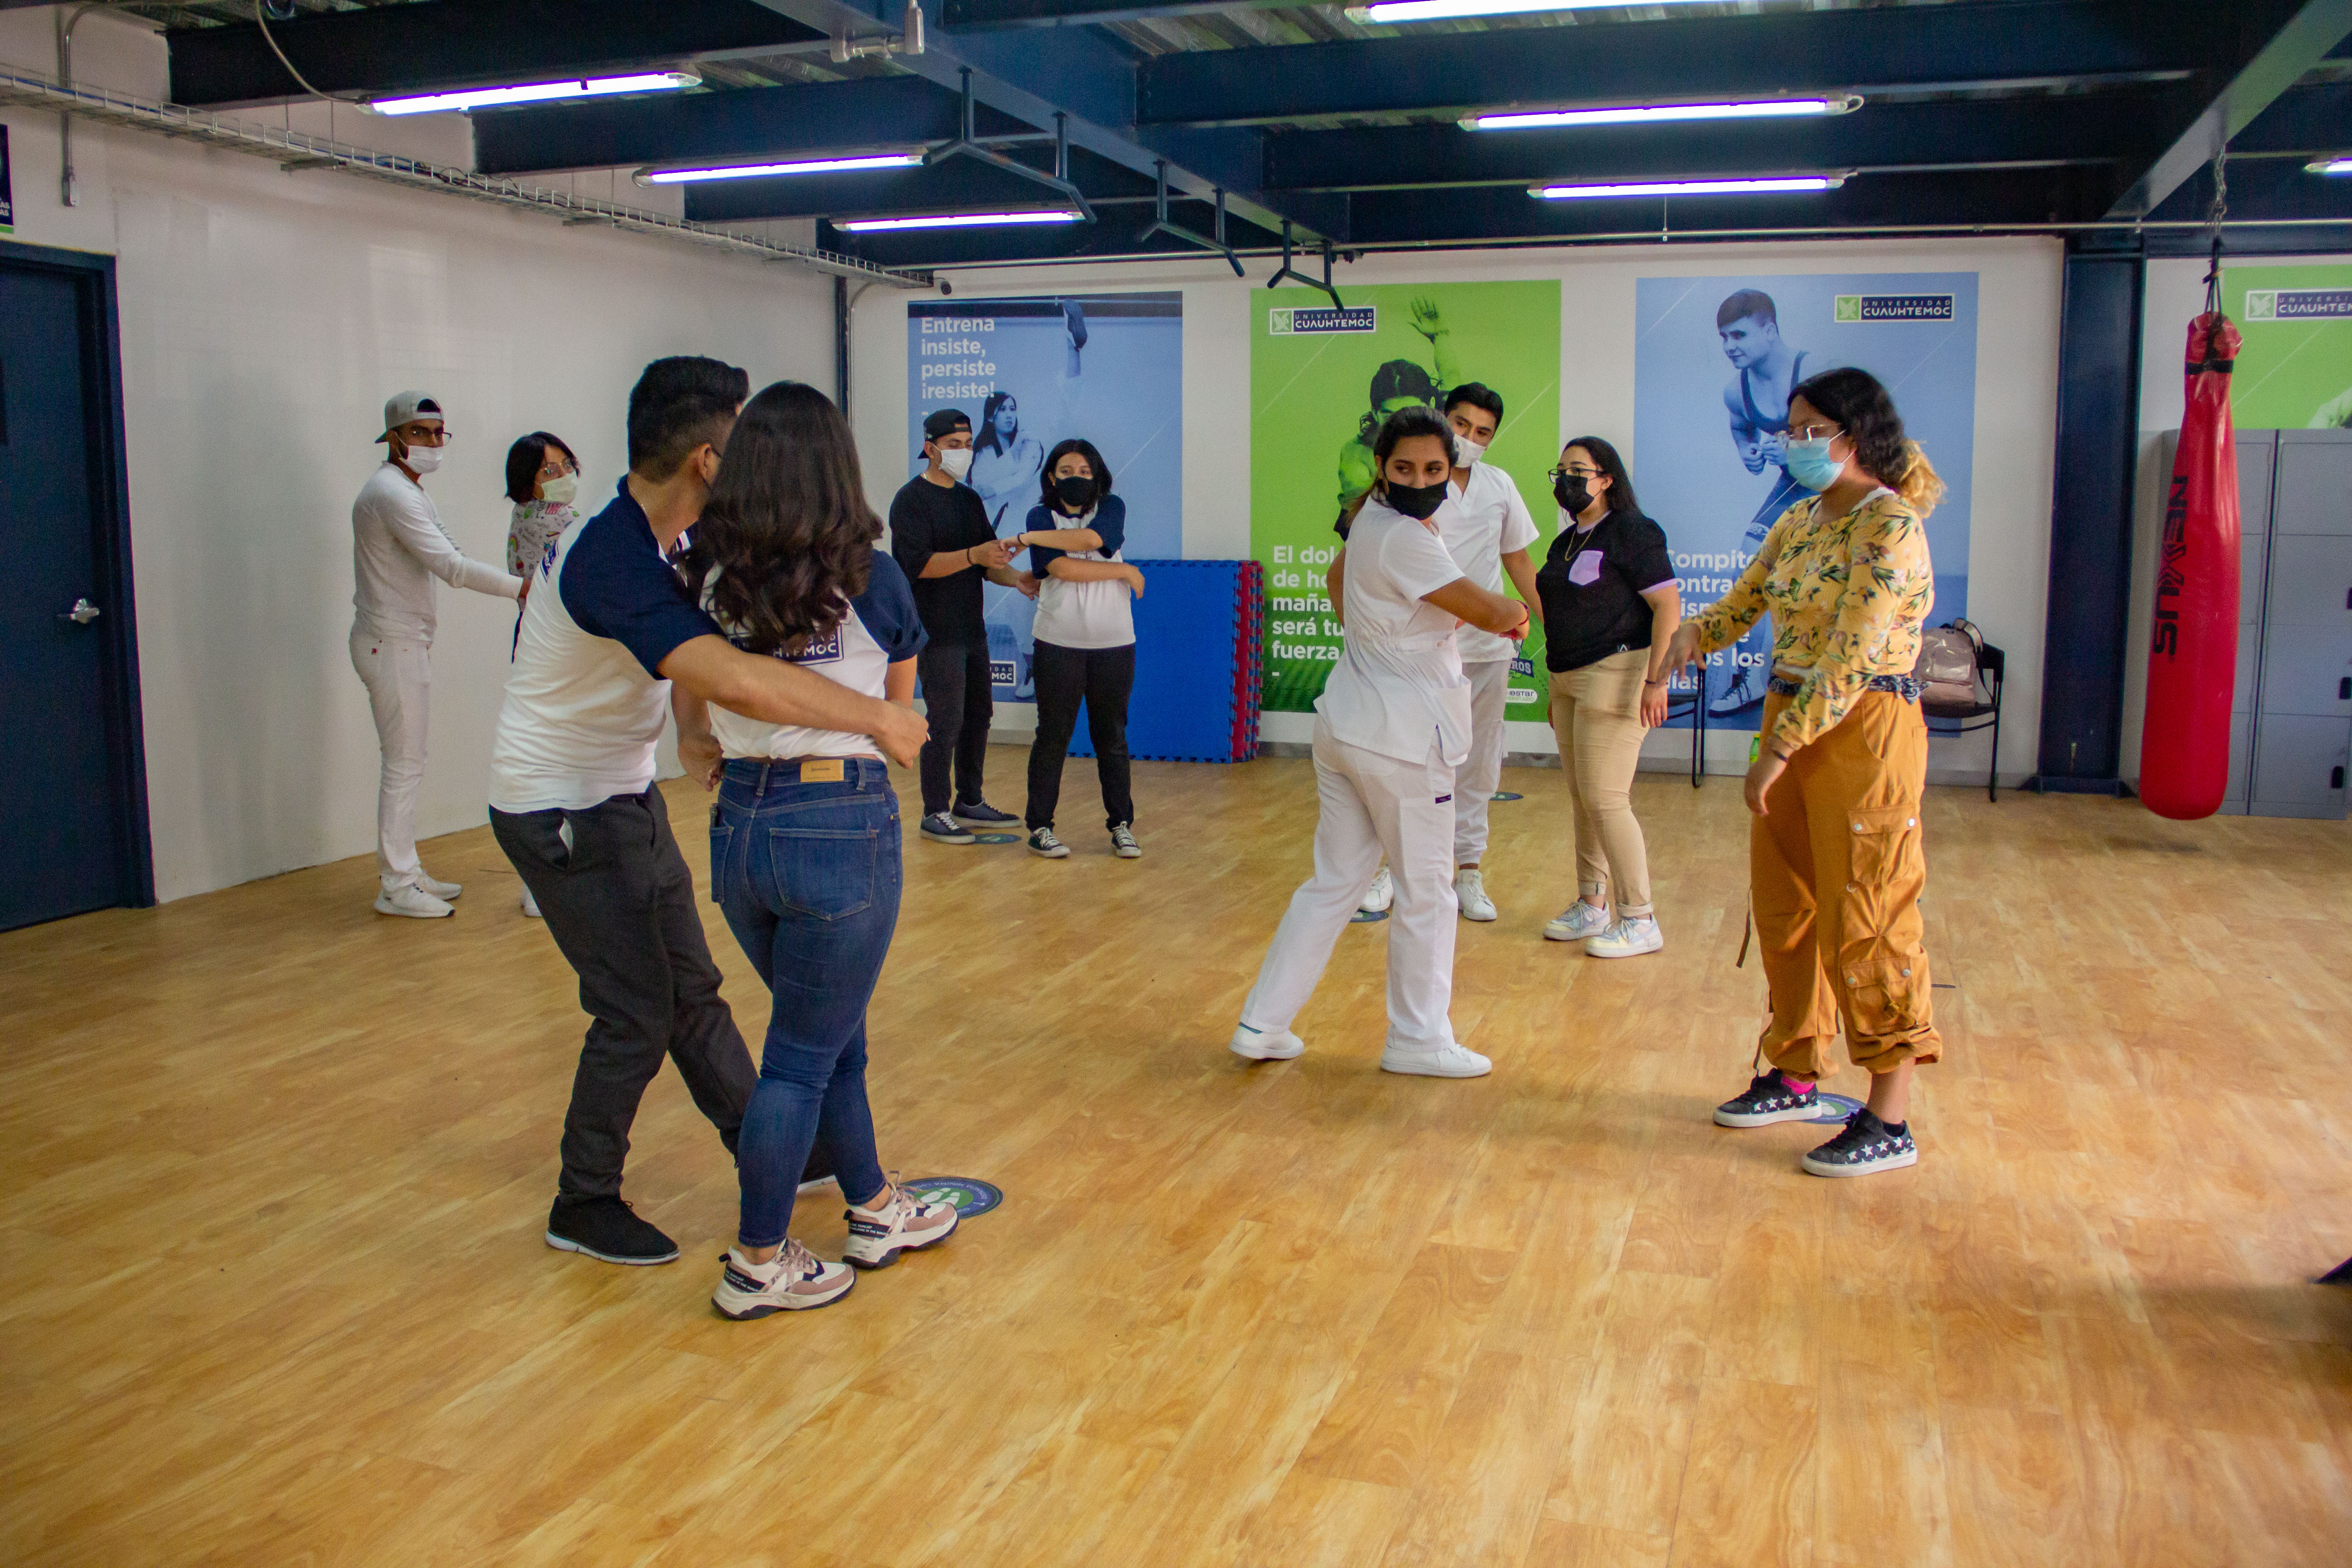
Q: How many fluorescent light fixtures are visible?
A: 7